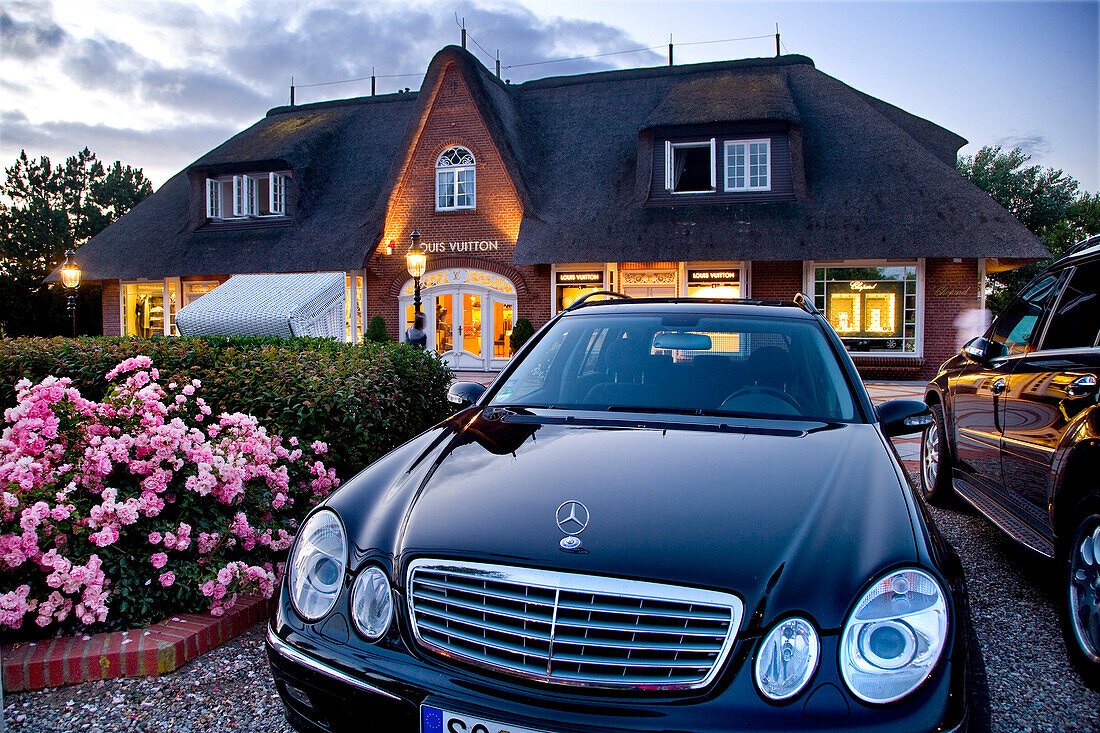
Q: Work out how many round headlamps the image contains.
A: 4